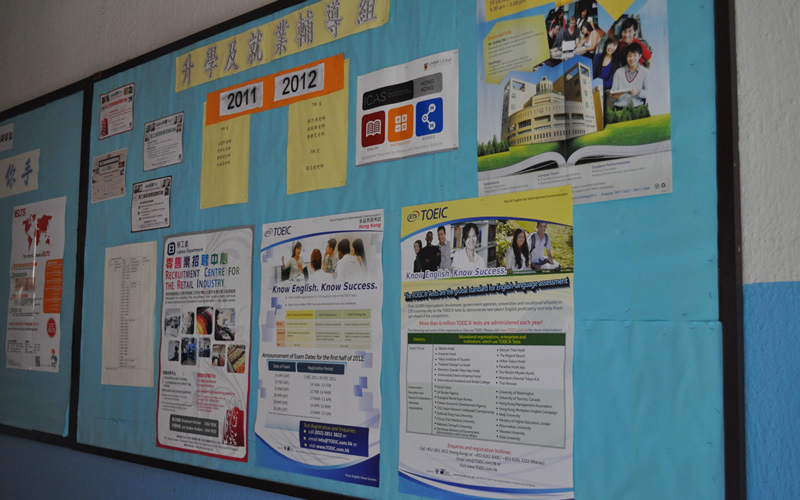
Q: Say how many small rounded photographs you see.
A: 9